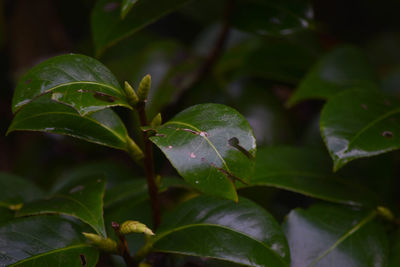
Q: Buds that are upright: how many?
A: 3